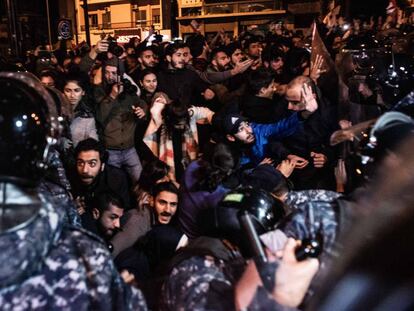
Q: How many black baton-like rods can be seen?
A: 1